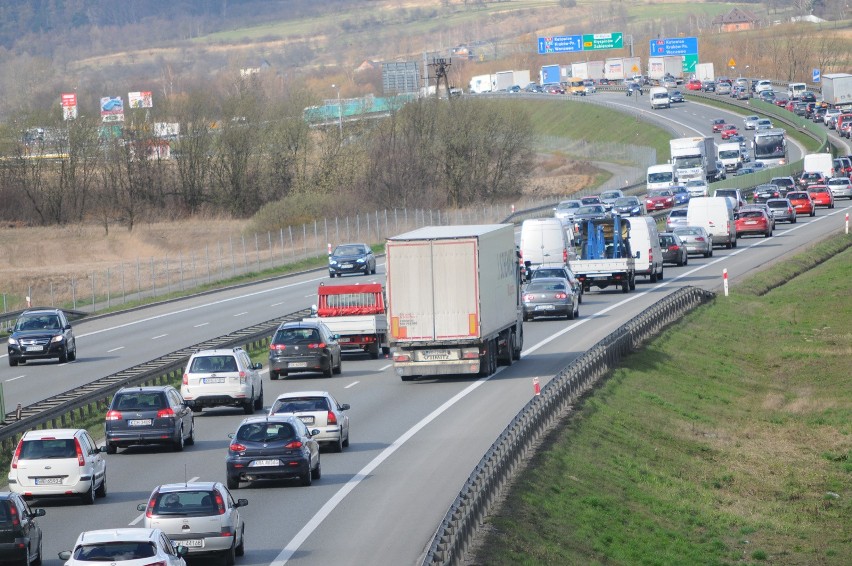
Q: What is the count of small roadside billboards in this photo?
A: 3